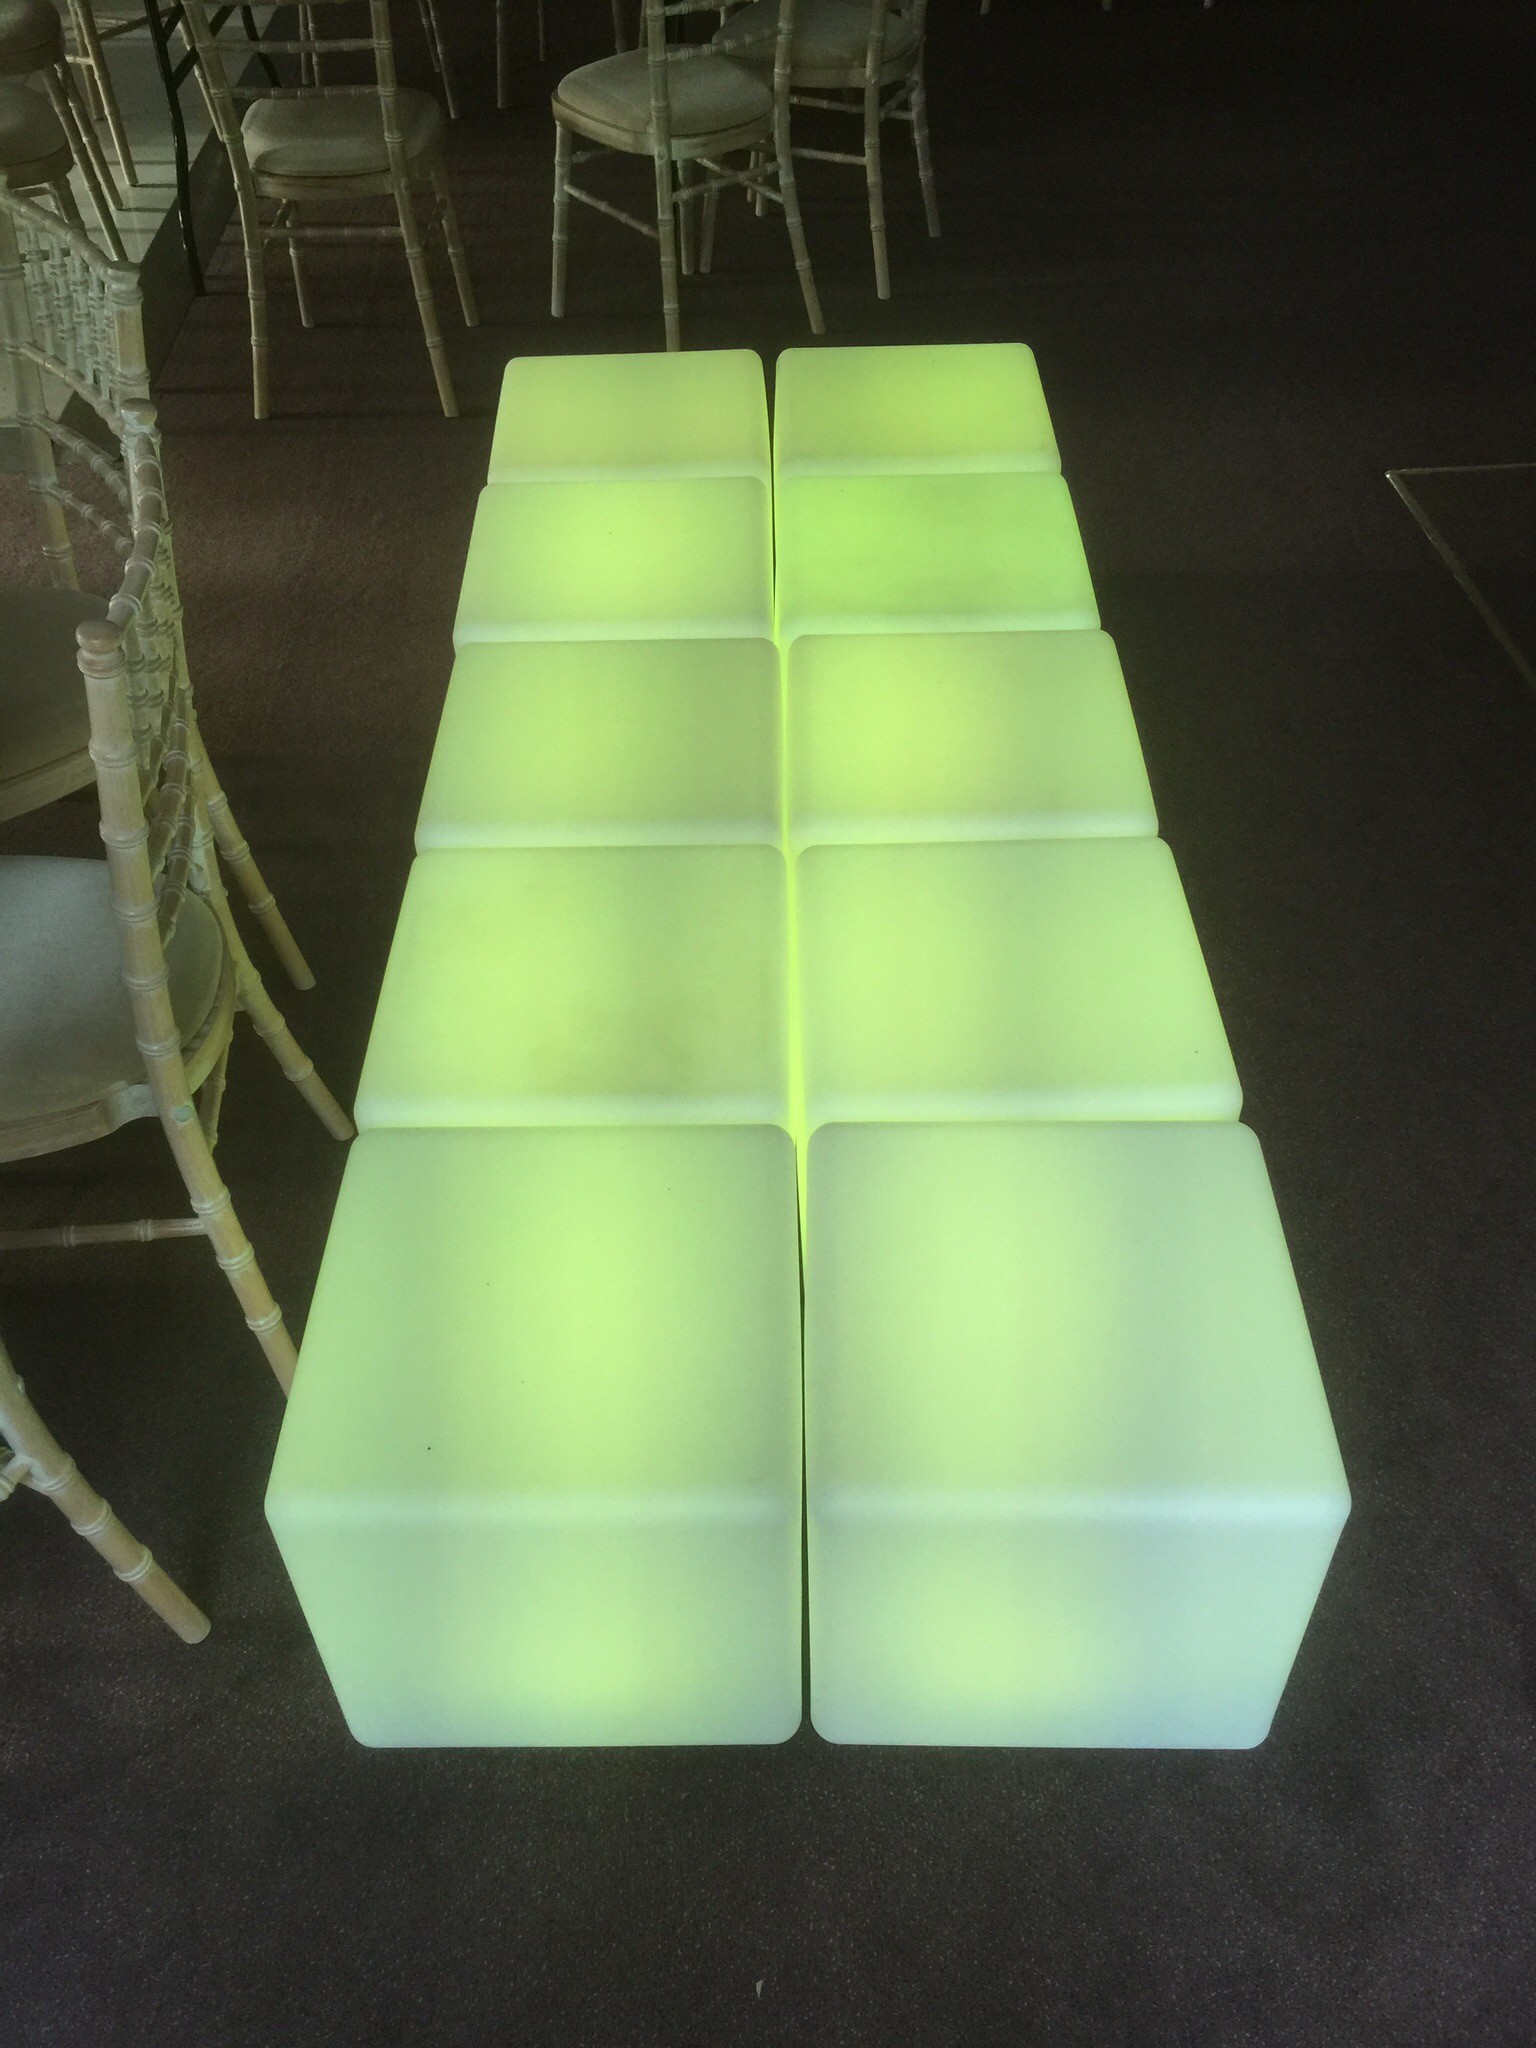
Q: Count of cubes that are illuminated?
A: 10